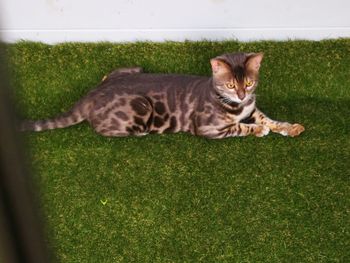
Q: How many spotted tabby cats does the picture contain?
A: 1